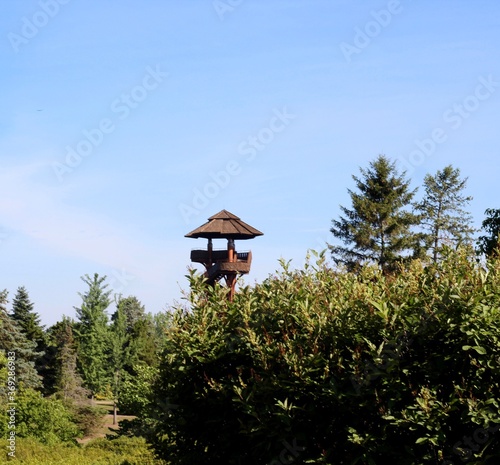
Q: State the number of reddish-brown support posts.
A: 2